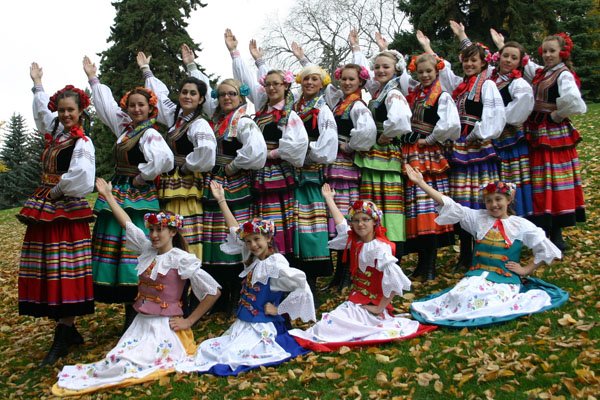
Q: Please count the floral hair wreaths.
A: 15